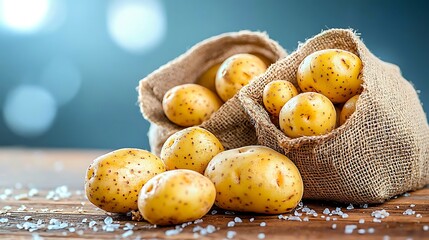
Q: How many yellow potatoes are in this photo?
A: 11